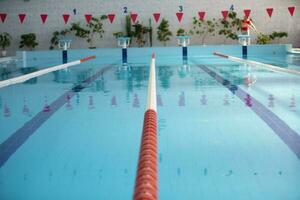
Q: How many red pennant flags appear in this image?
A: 14